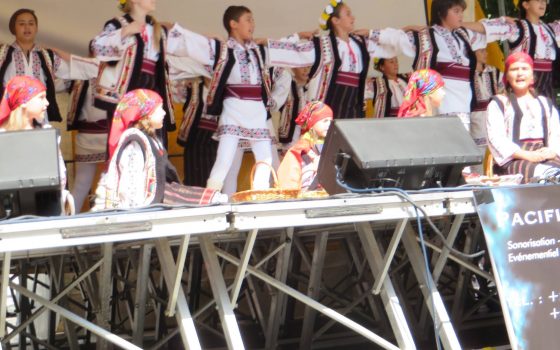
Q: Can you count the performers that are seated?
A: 5